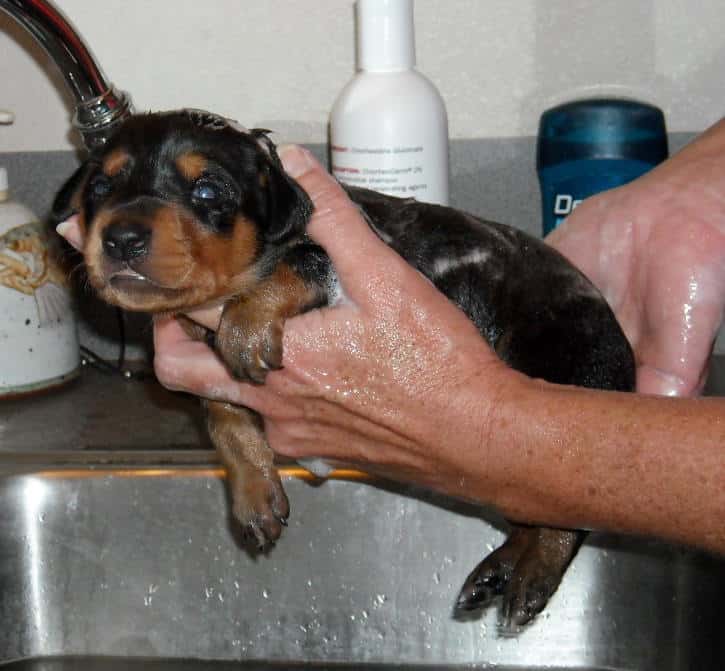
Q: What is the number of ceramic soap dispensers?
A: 1